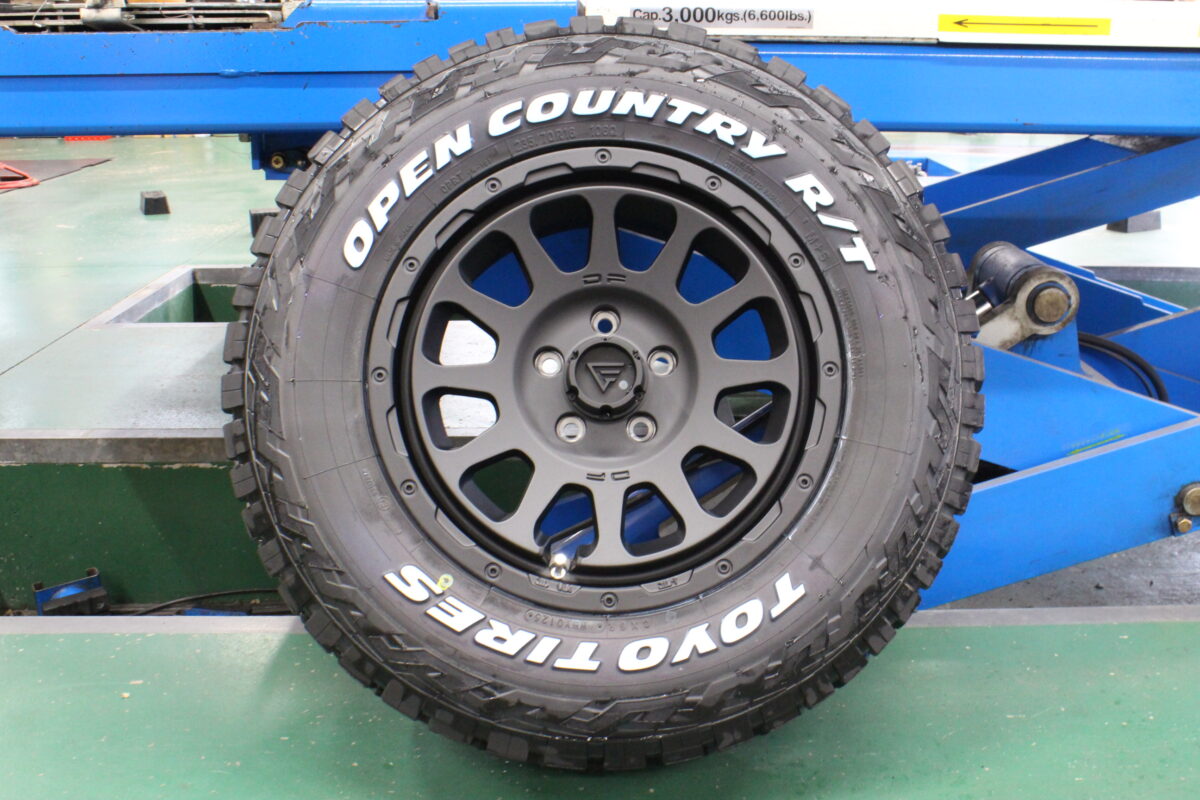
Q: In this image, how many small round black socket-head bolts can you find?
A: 12